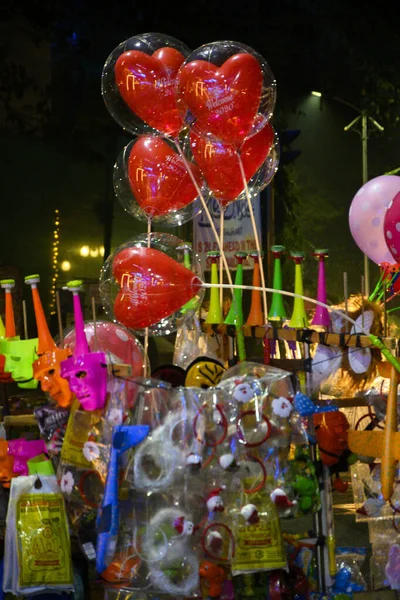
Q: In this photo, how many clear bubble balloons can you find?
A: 5